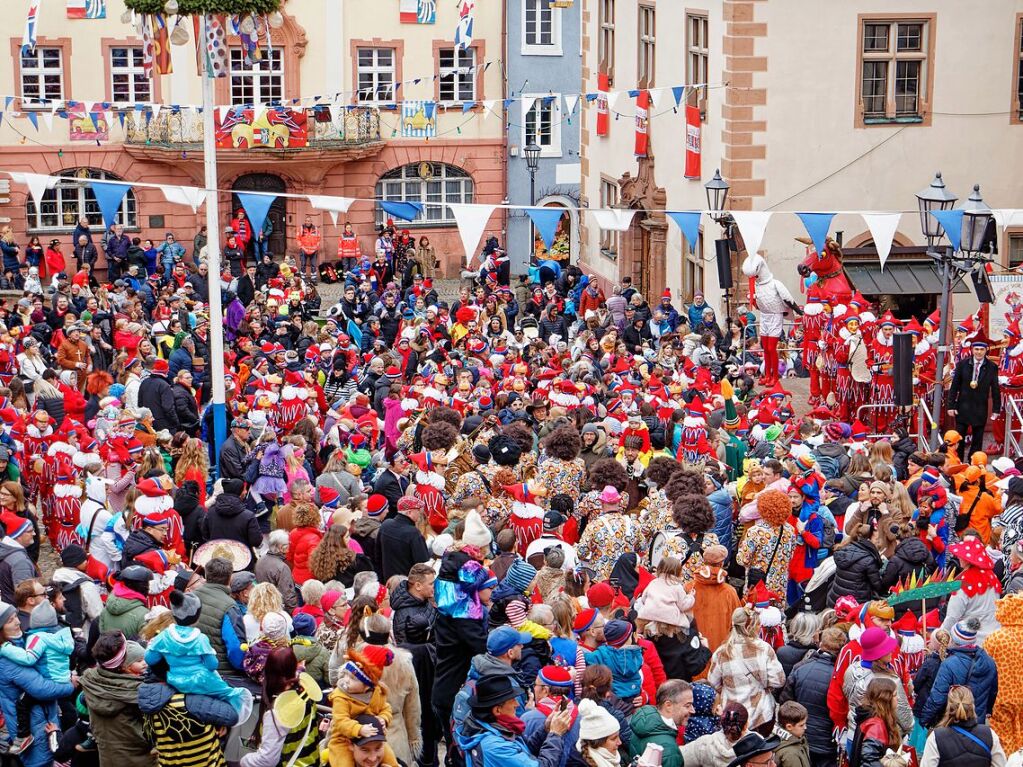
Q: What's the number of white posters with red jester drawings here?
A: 1